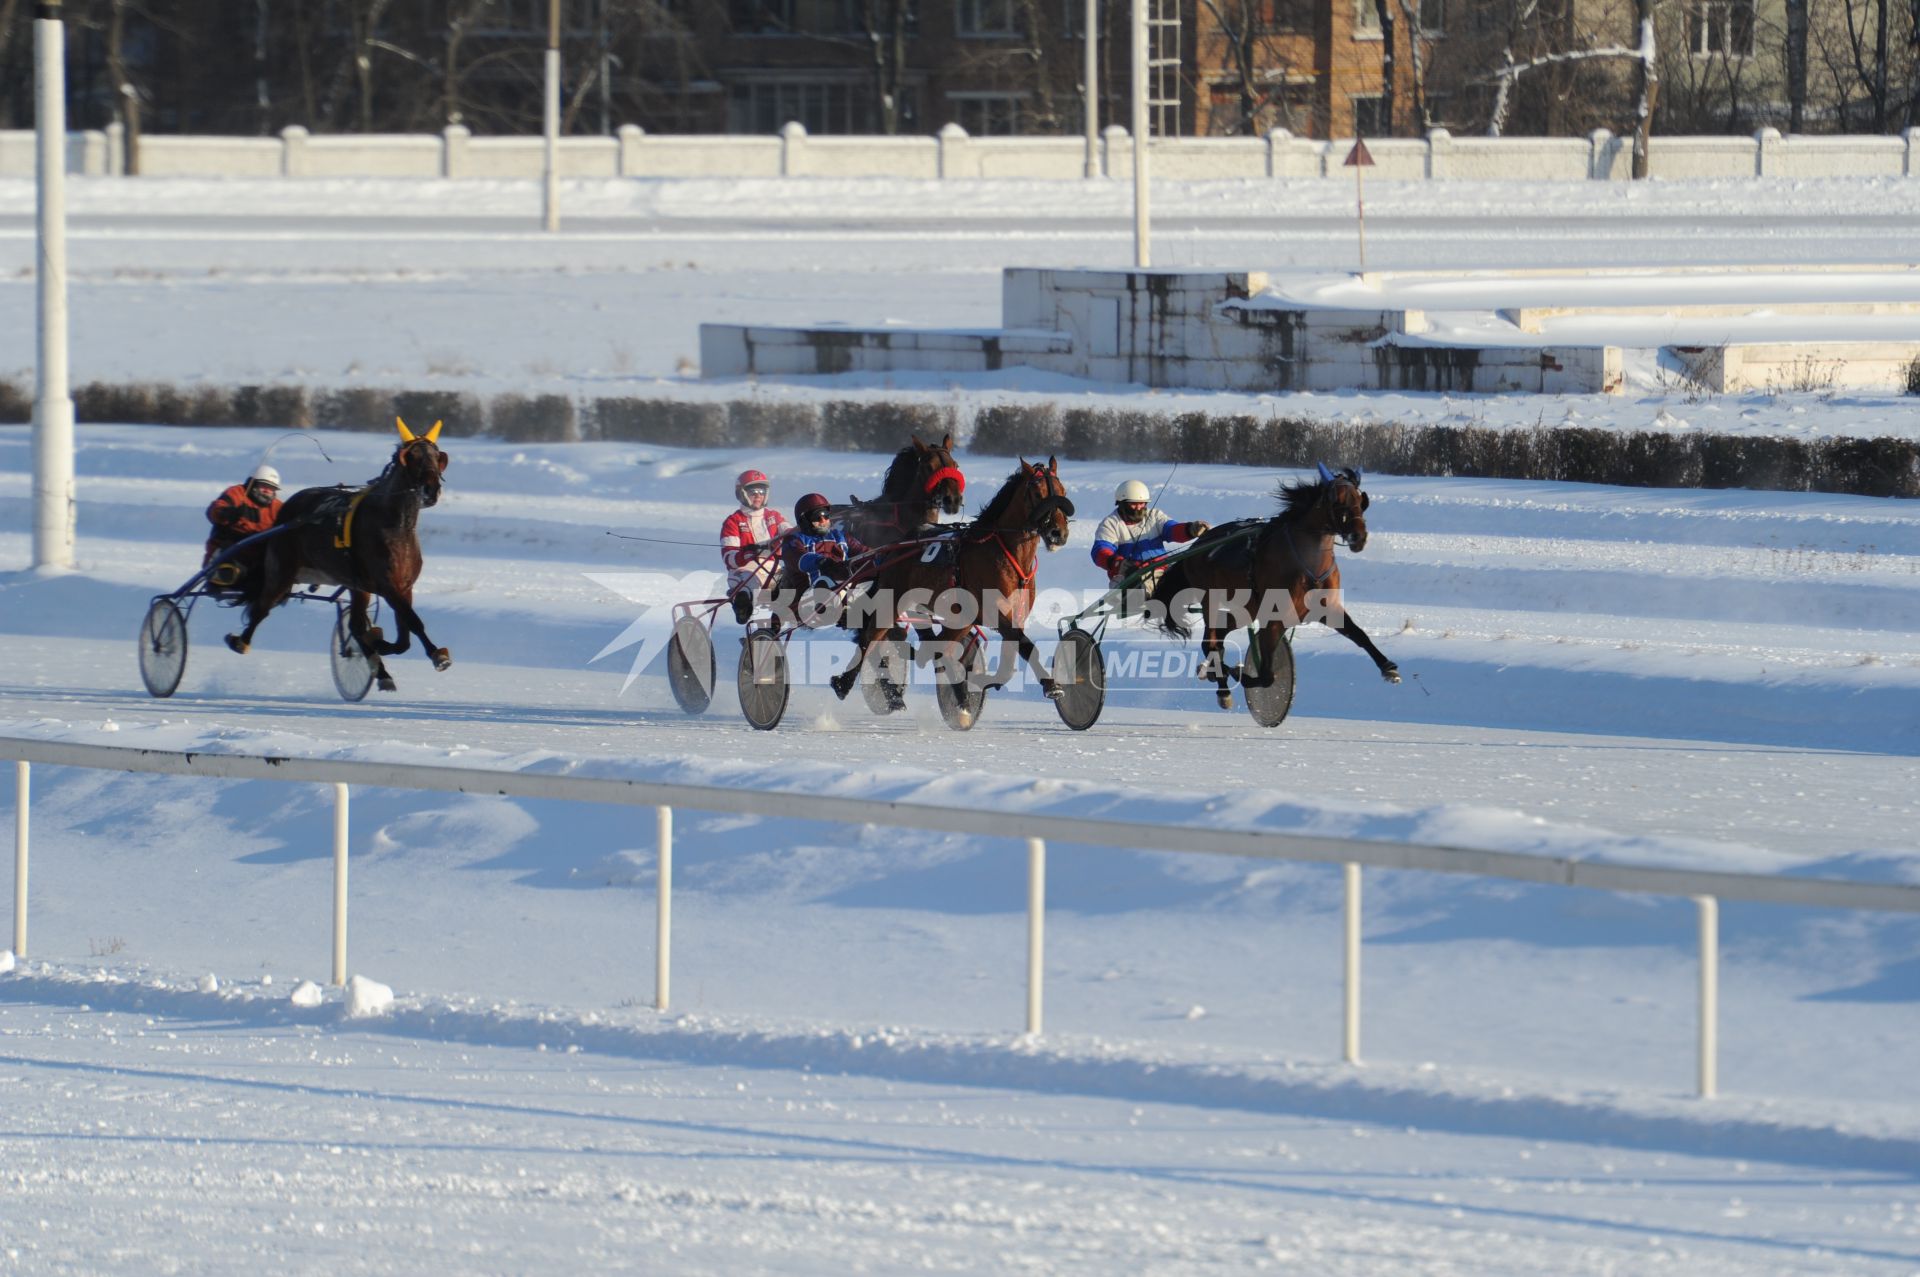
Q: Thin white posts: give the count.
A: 6